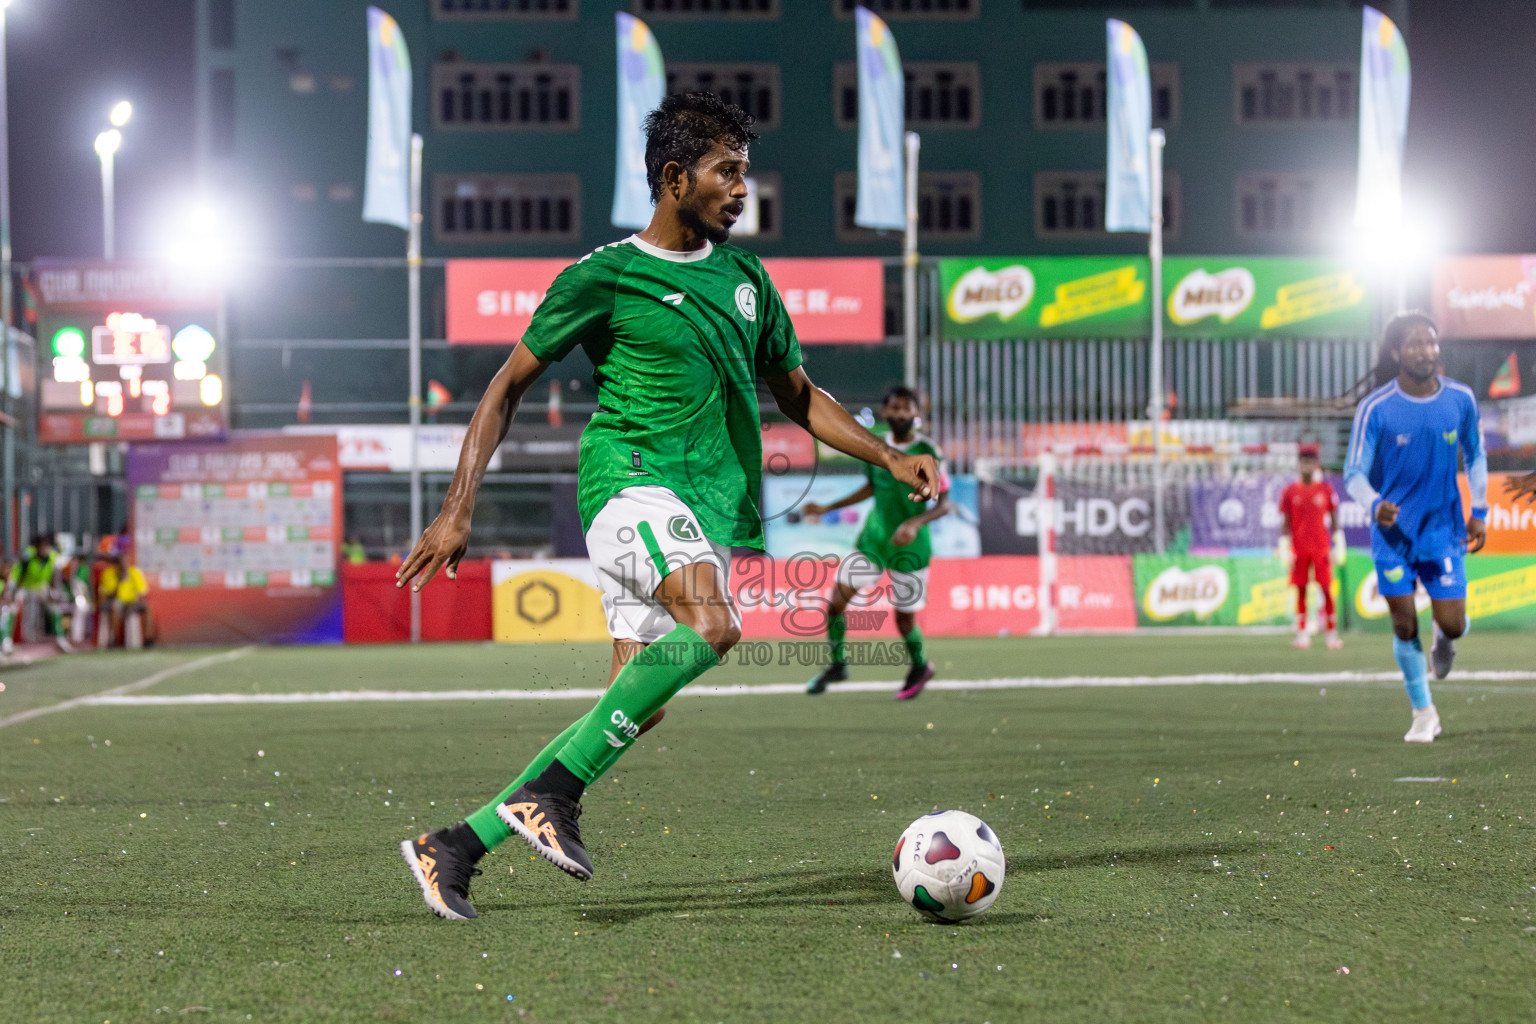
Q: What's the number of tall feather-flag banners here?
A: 5